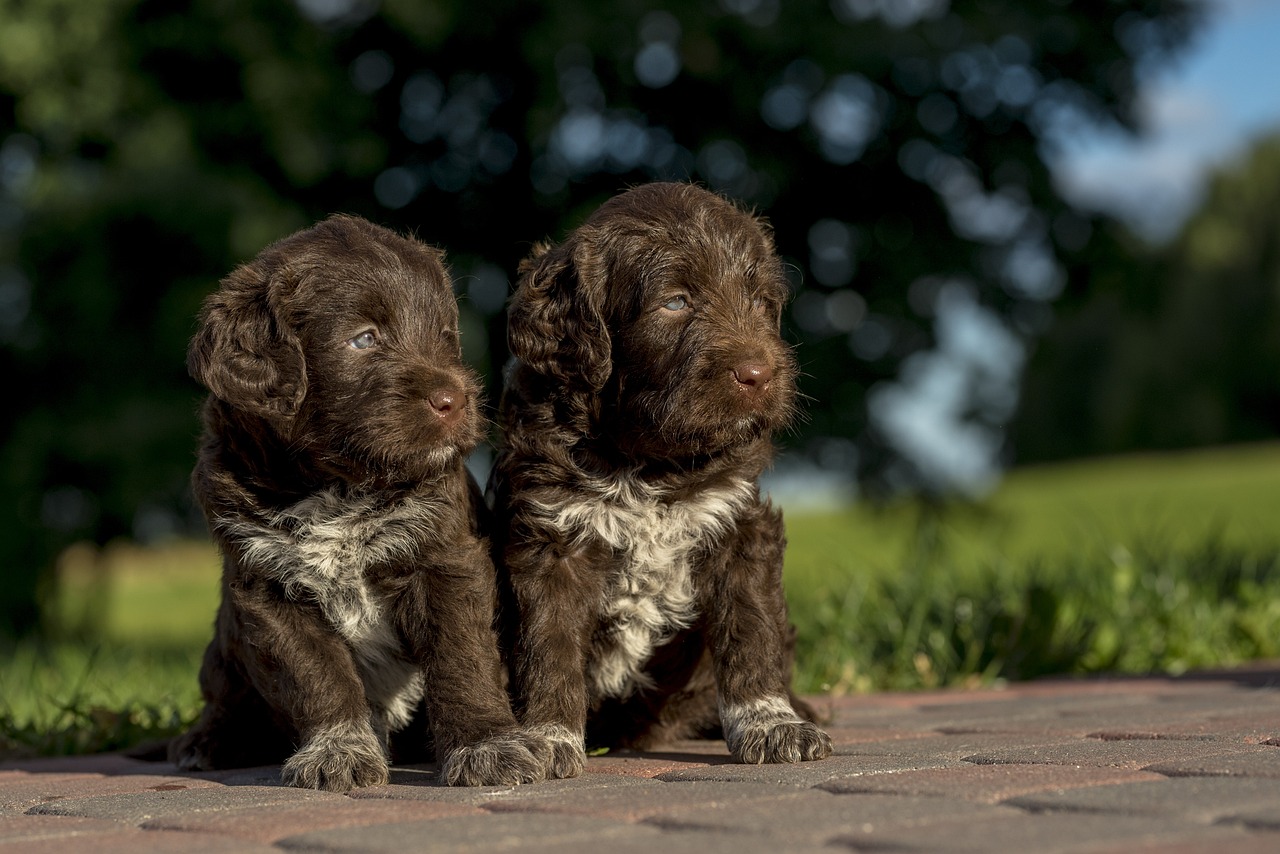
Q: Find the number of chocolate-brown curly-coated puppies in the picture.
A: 2